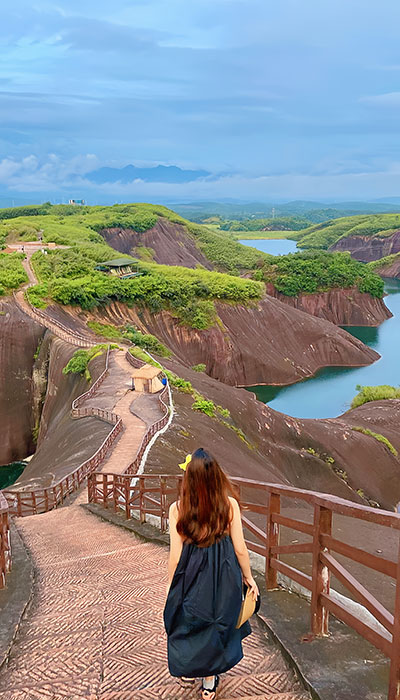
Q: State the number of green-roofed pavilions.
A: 1